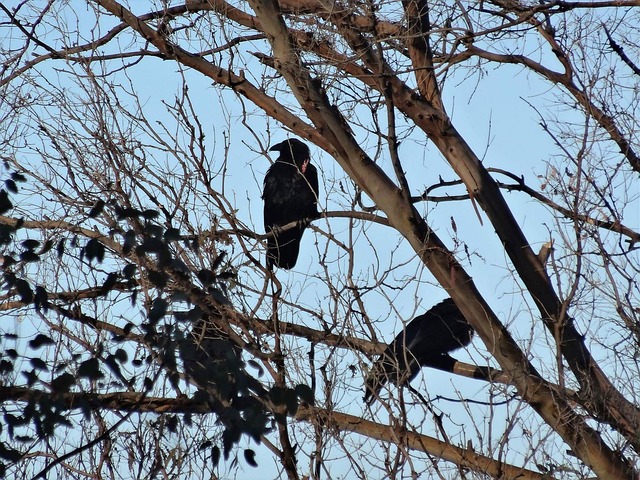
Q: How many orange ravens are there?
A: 0